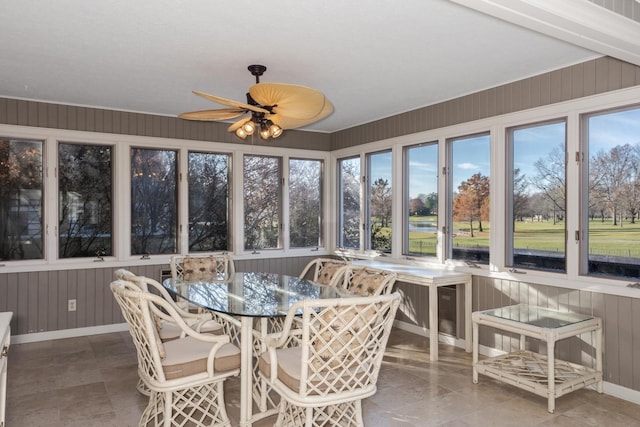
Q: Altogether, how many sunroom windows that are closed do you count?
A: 12